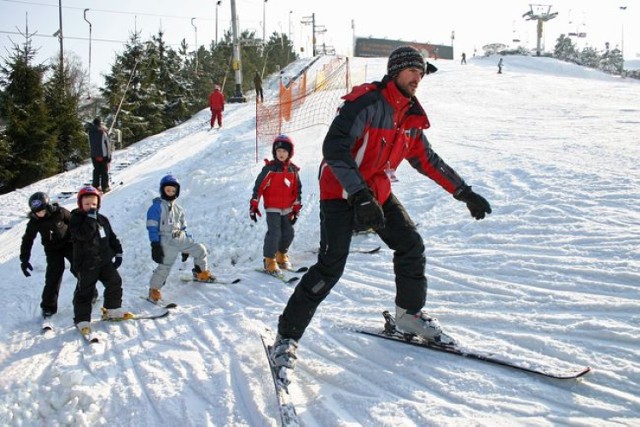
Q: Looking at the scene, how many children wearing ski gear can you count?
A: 4